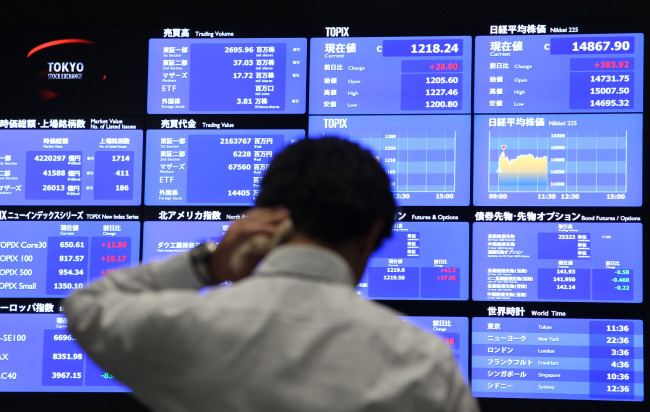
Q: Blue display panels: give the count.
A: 14